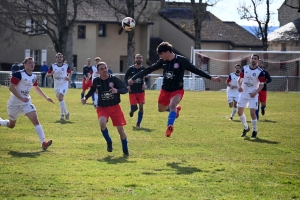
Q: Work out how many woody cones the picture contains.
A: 0